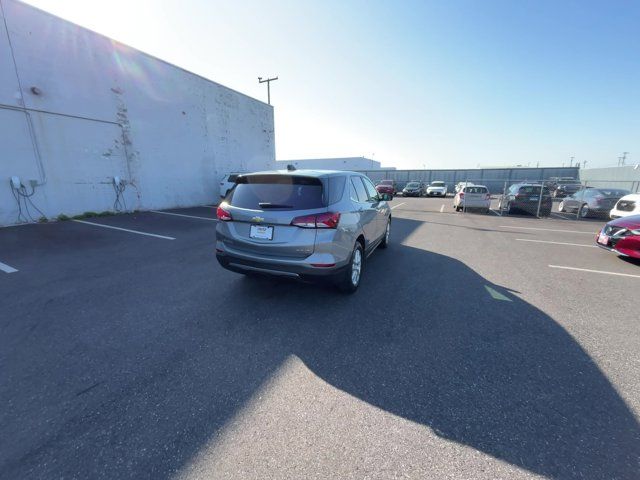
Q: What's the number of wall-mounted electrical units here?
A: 2